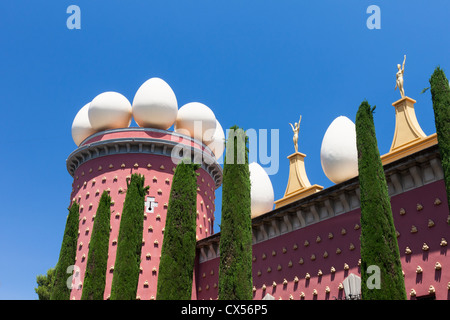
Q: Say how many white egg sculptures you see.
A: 7